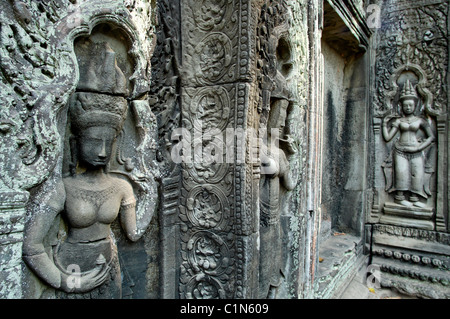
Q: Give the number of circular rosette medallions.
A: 7